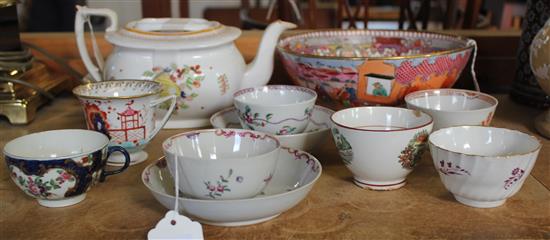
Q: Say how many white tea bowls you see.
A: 5